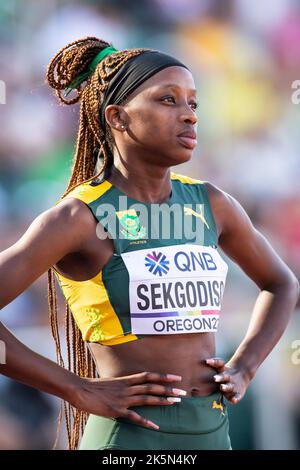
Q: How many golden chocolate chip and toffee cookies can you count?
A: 0